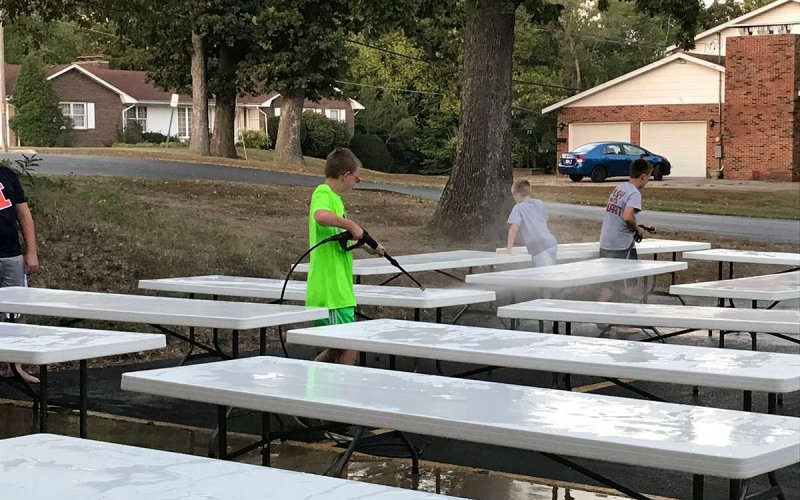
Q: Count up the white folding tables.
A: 12